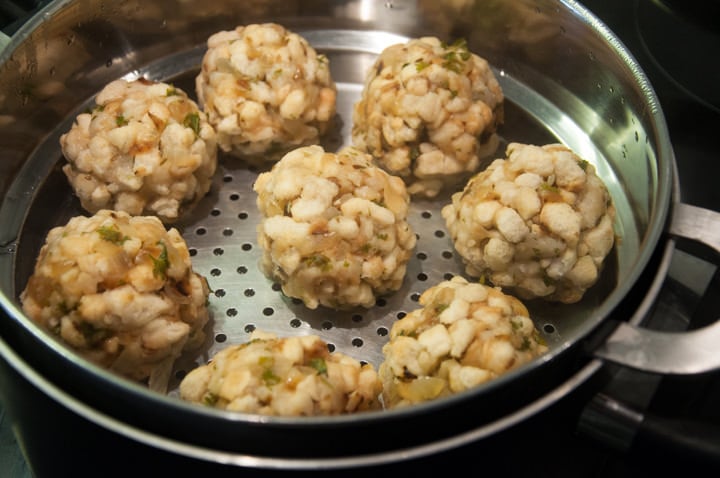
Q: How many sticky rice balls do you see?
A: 8